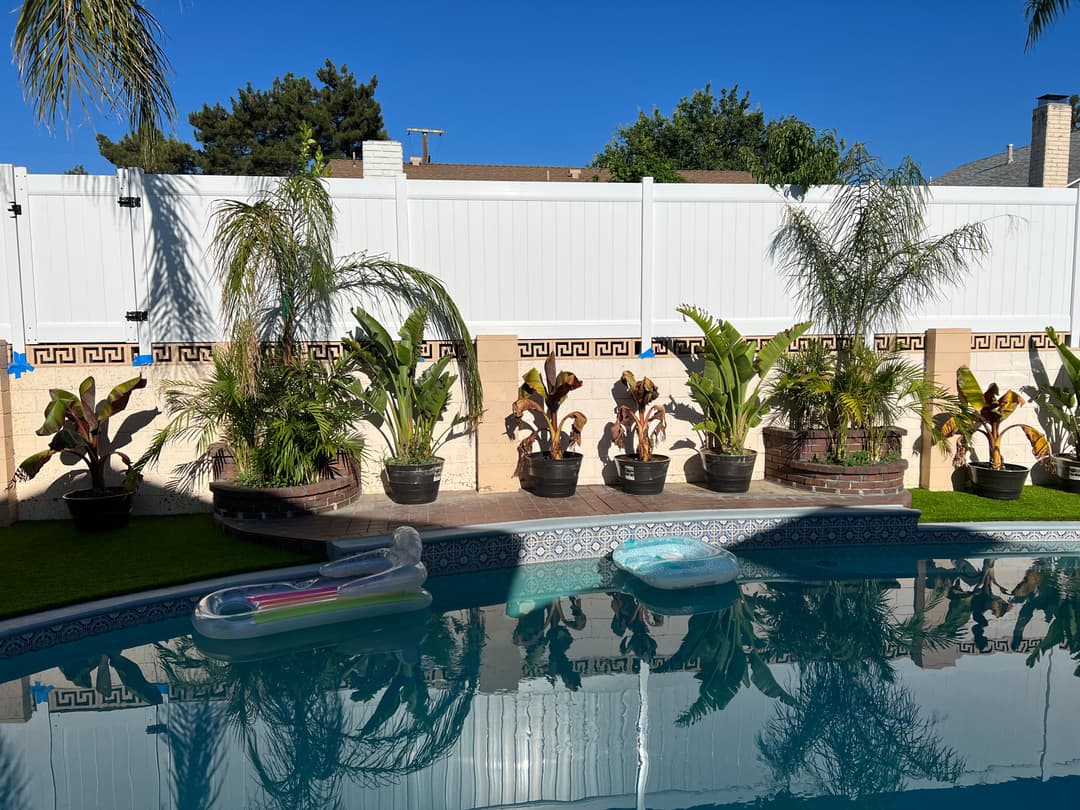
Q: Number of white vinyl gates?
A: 1